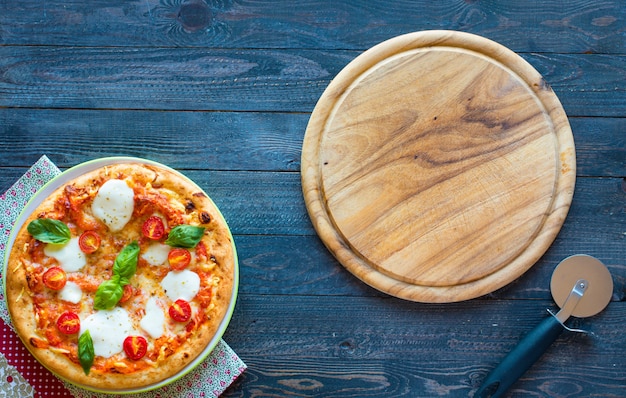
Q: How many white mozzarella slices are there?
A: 7